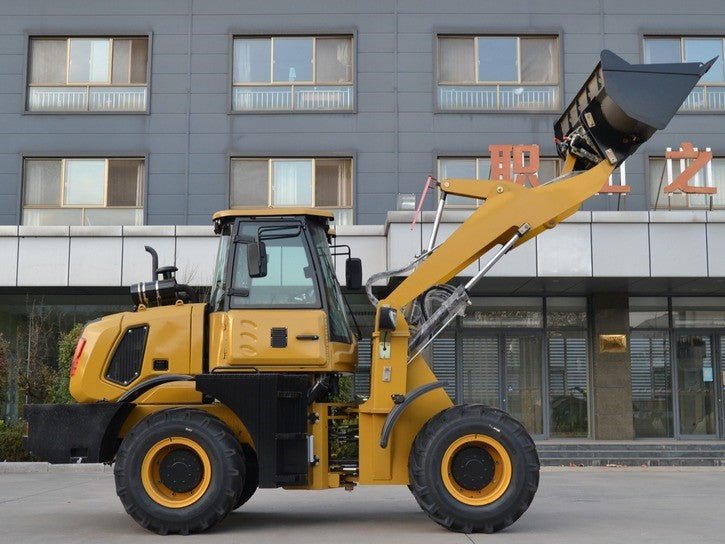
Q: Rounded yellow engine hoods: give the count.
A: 1